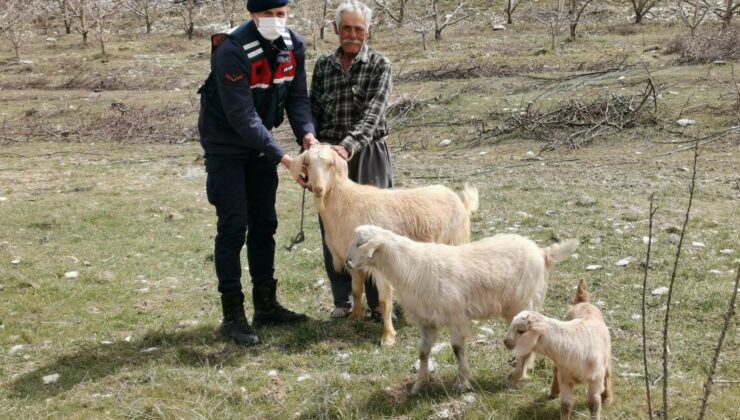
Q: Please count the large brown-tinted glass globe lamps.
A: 0